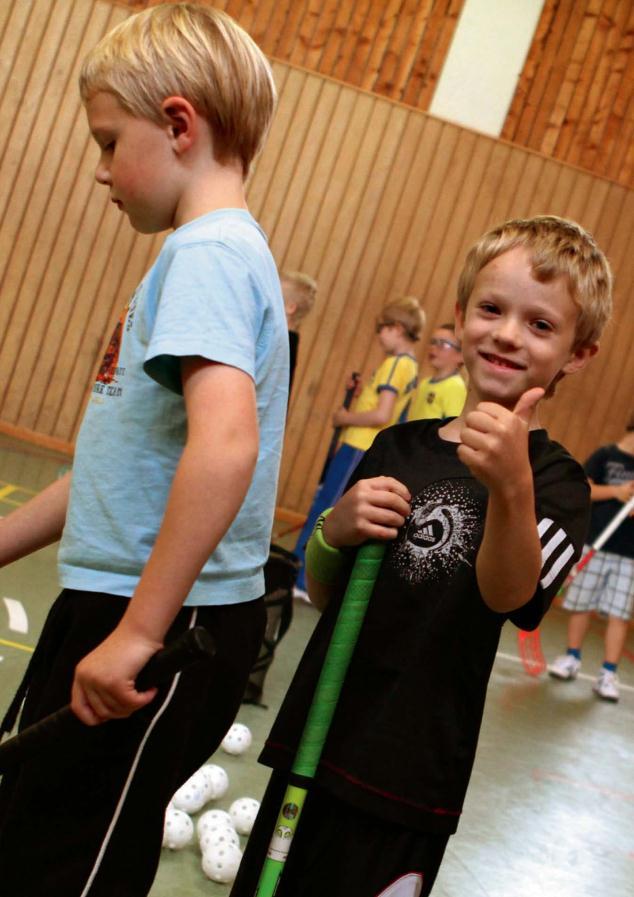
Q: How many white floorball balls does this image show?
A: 8